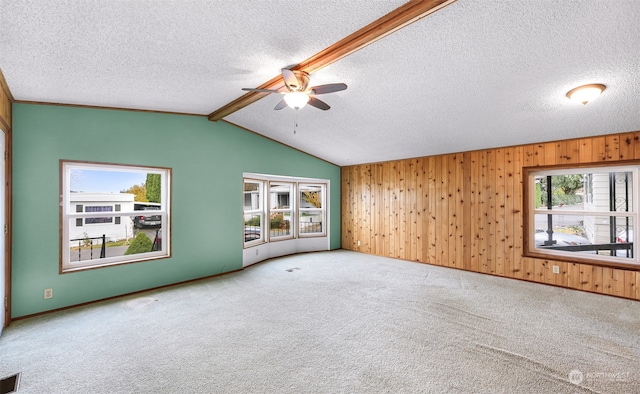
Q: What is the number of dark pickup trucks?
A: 1